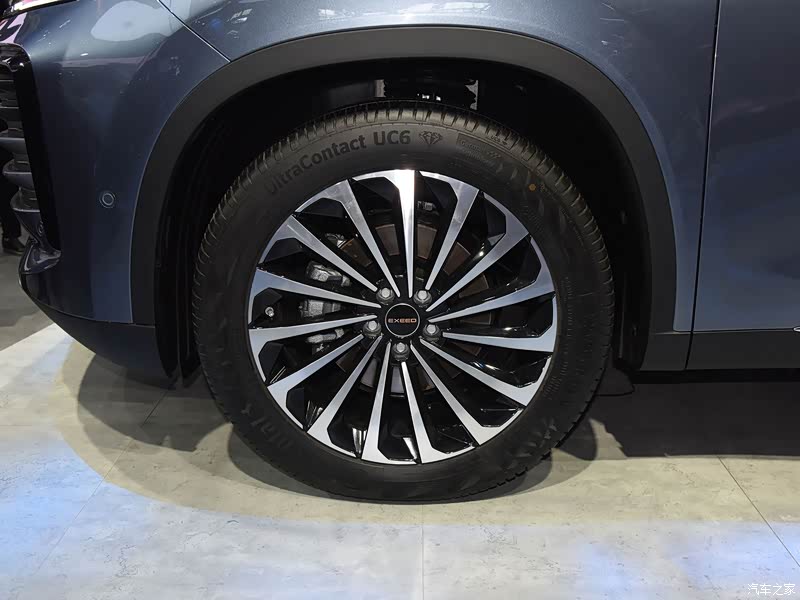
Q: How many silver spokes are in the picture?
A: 15